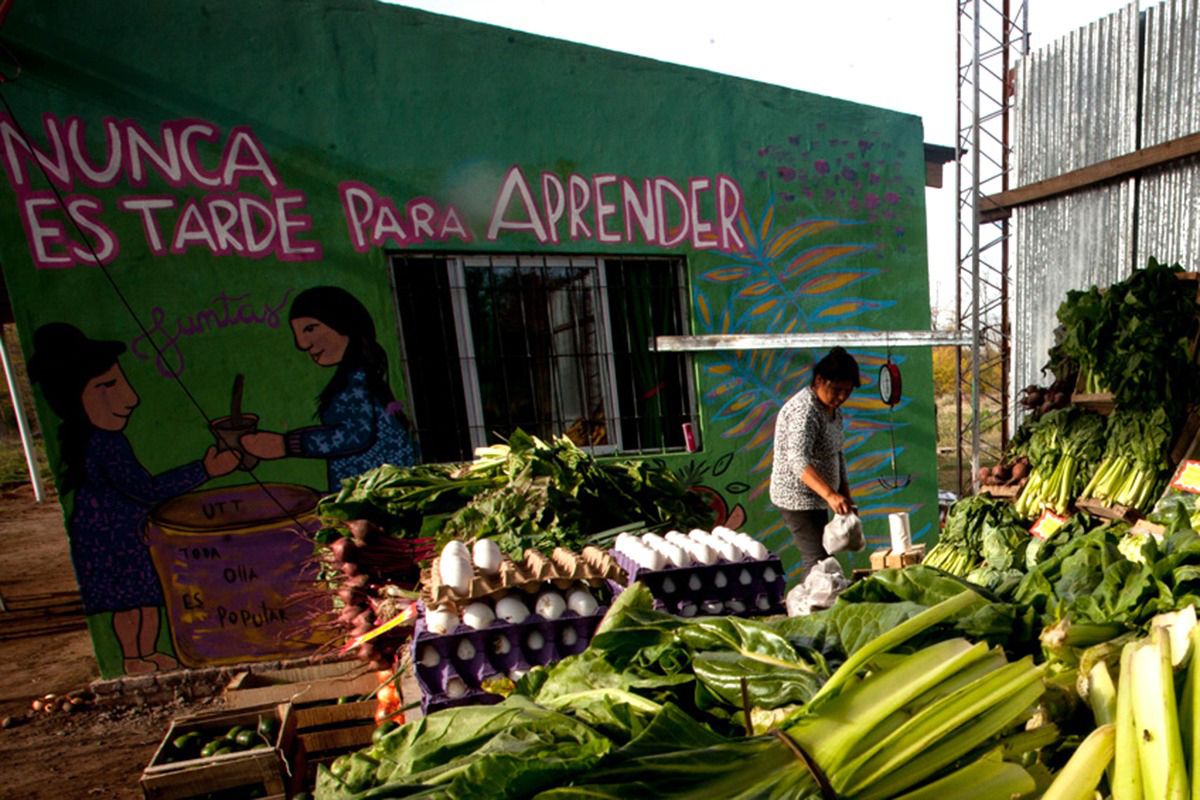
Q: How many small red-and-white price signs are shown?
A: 2